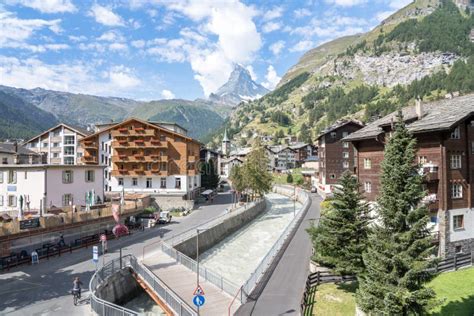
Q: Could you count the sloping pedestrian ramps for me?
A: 1